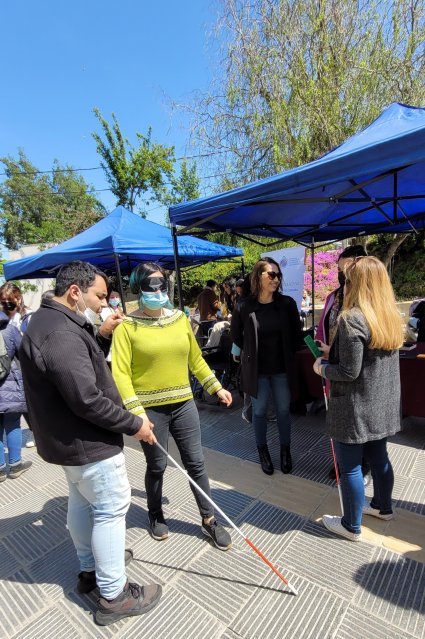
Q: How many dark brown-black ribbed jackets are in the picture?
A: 1